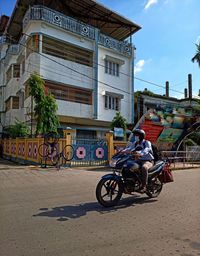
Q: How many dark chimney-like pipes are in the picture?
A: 3